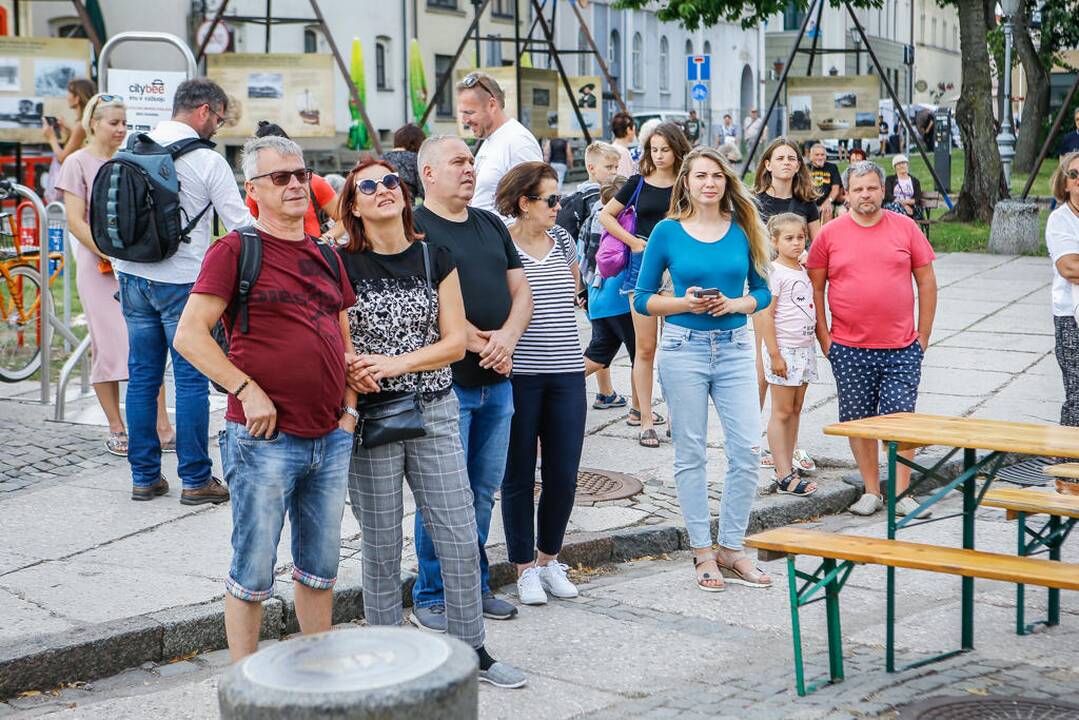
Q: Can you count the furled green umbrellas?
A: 2